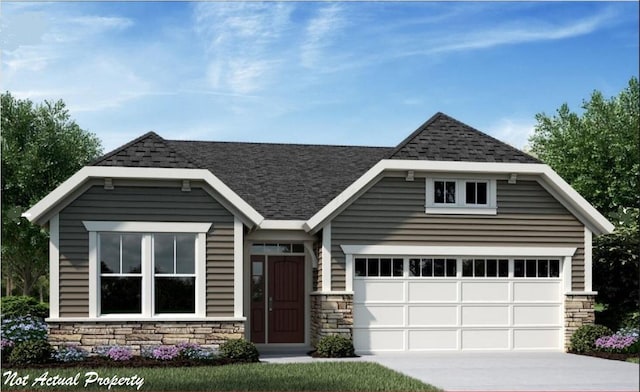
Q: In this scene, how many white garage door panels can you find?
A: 12